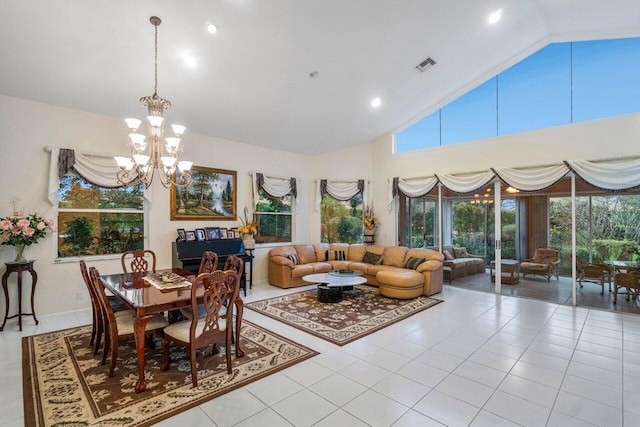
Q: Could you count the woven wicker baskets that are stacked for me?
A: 0